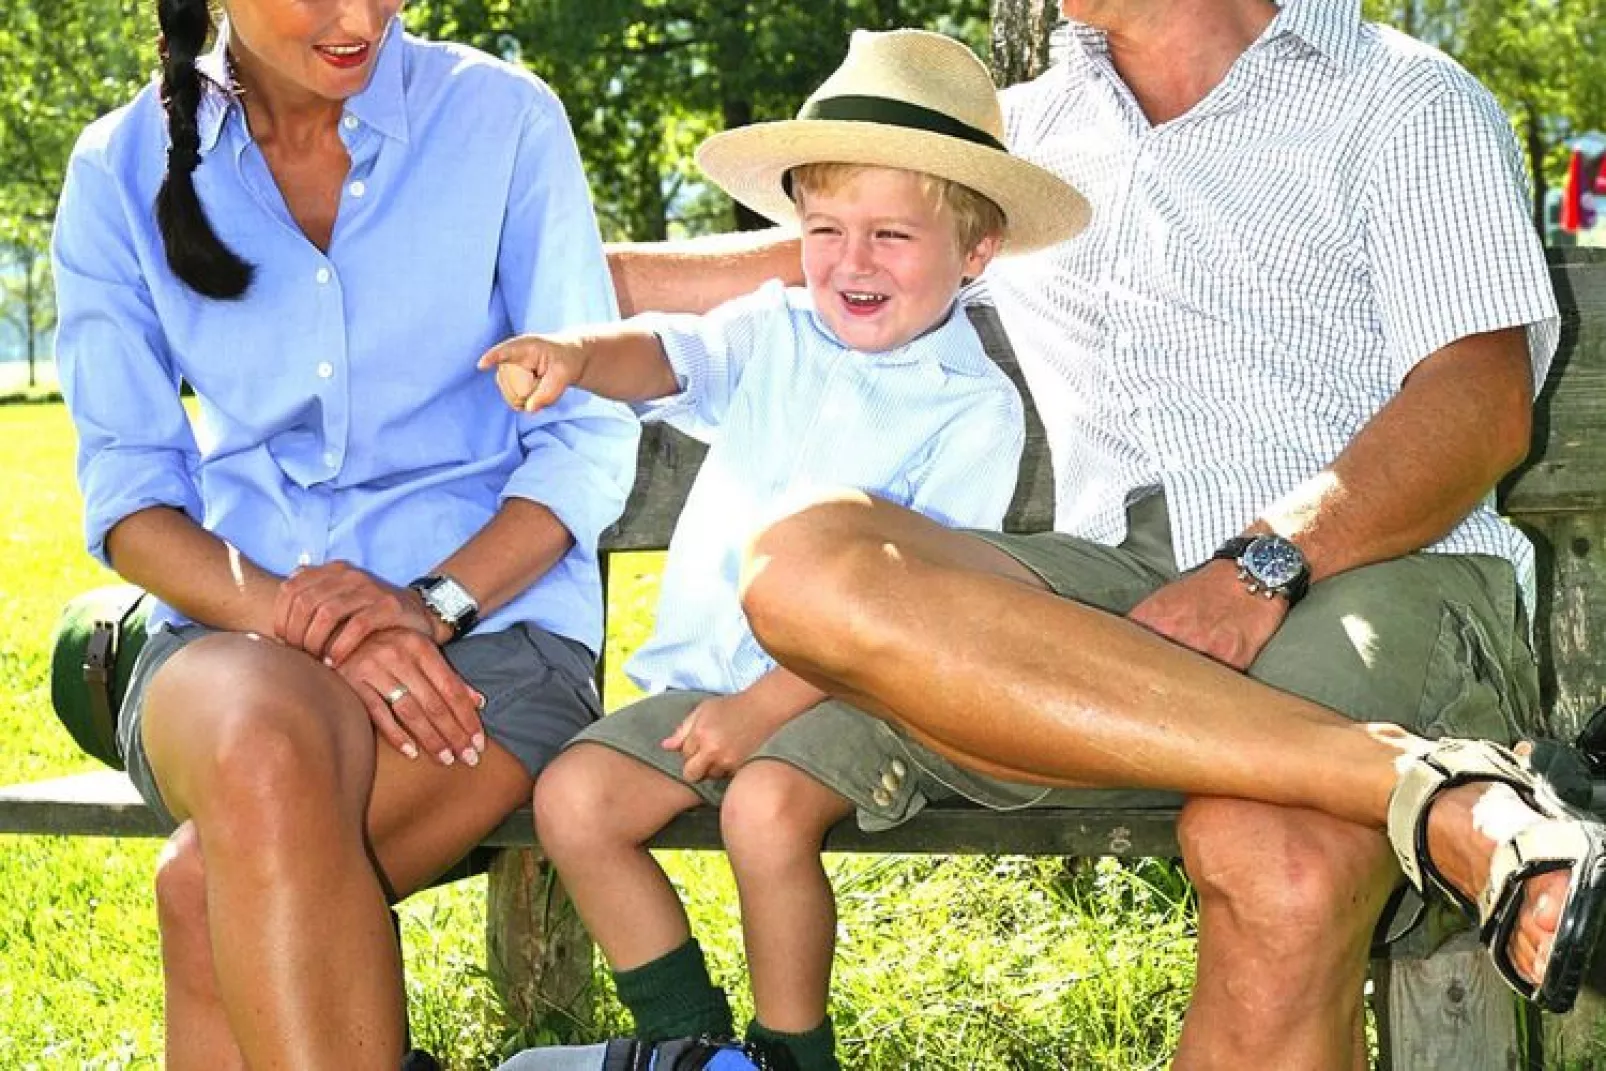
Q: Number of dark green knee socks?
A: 2